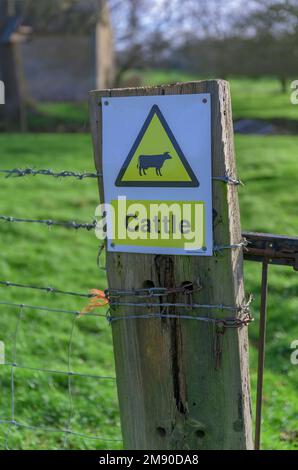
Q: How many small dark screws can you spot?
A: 4